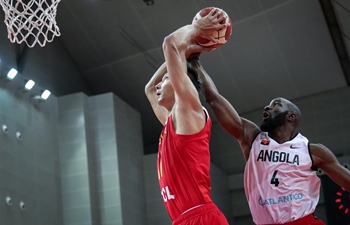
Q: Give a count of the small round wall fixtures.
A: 4